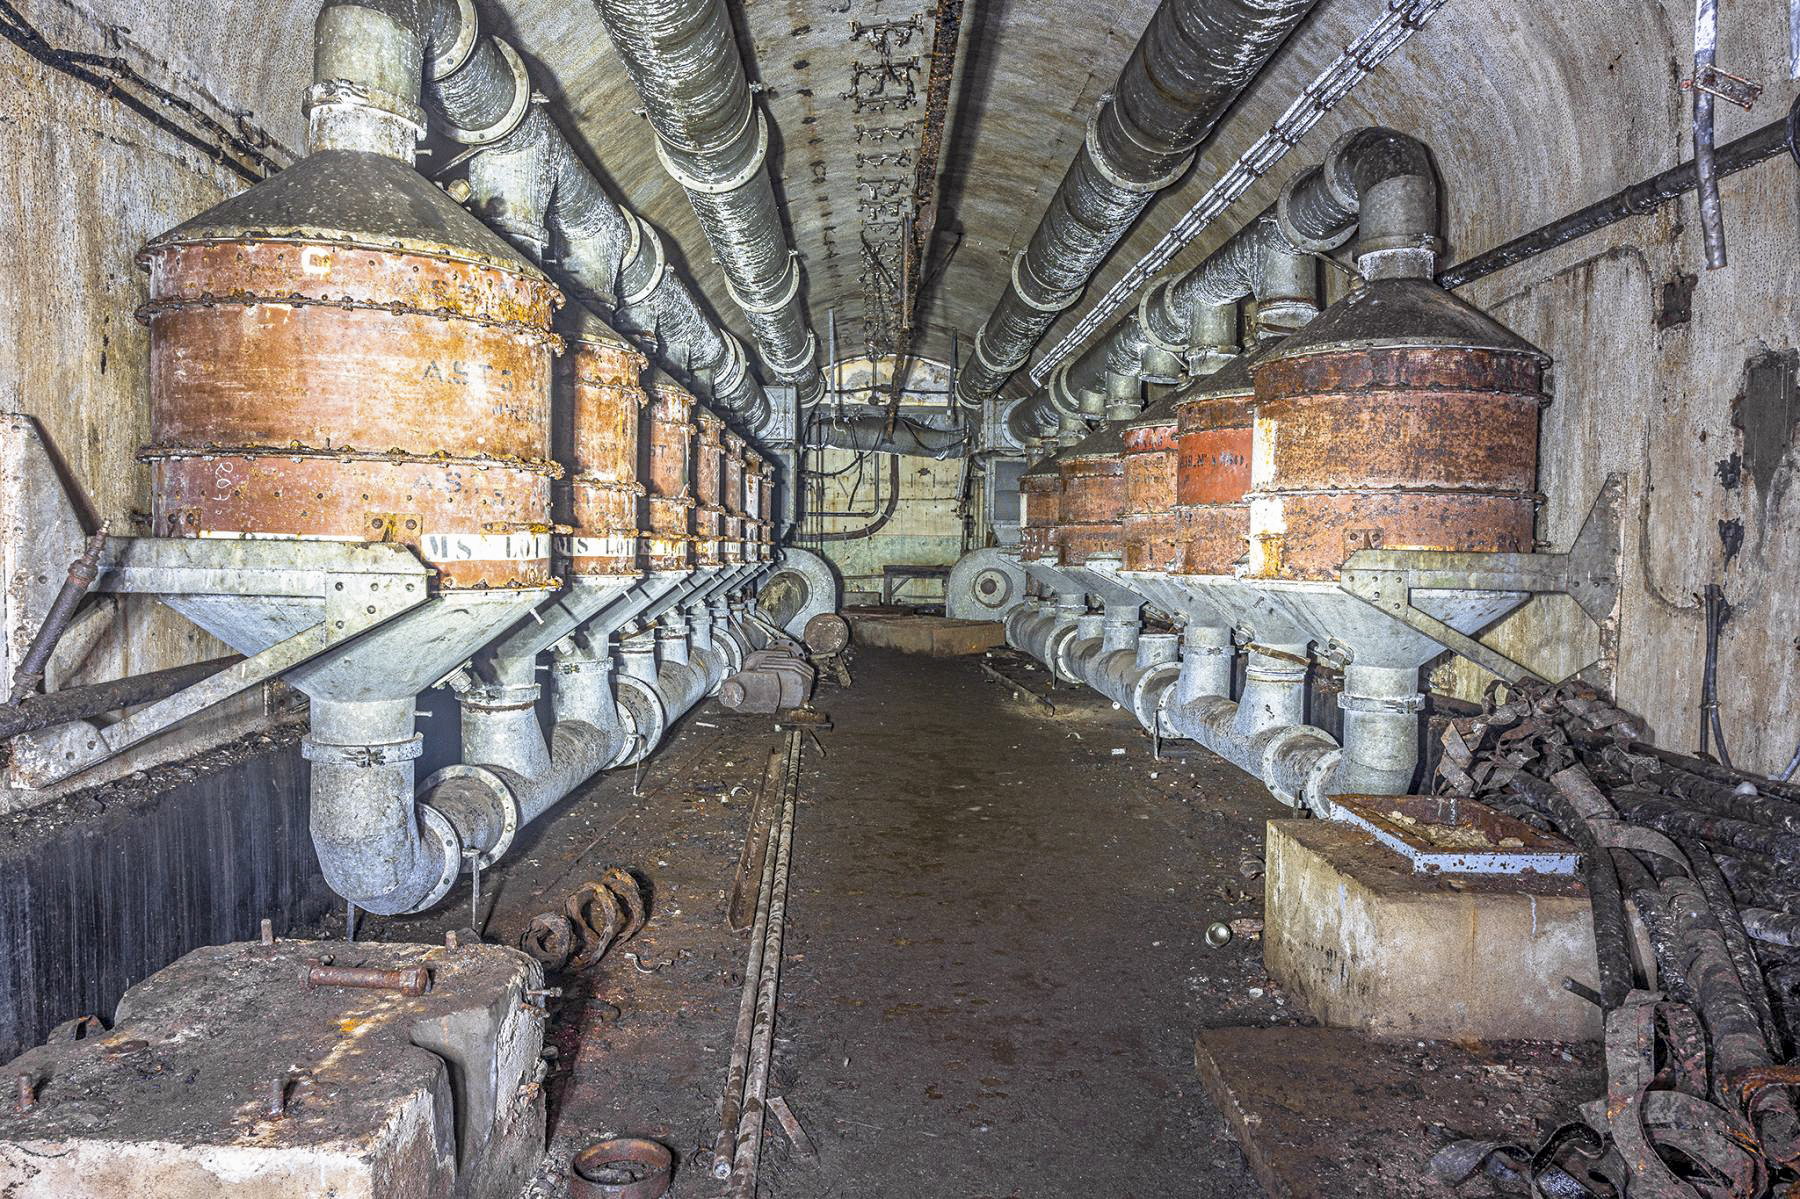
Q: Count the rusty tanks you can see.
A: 12